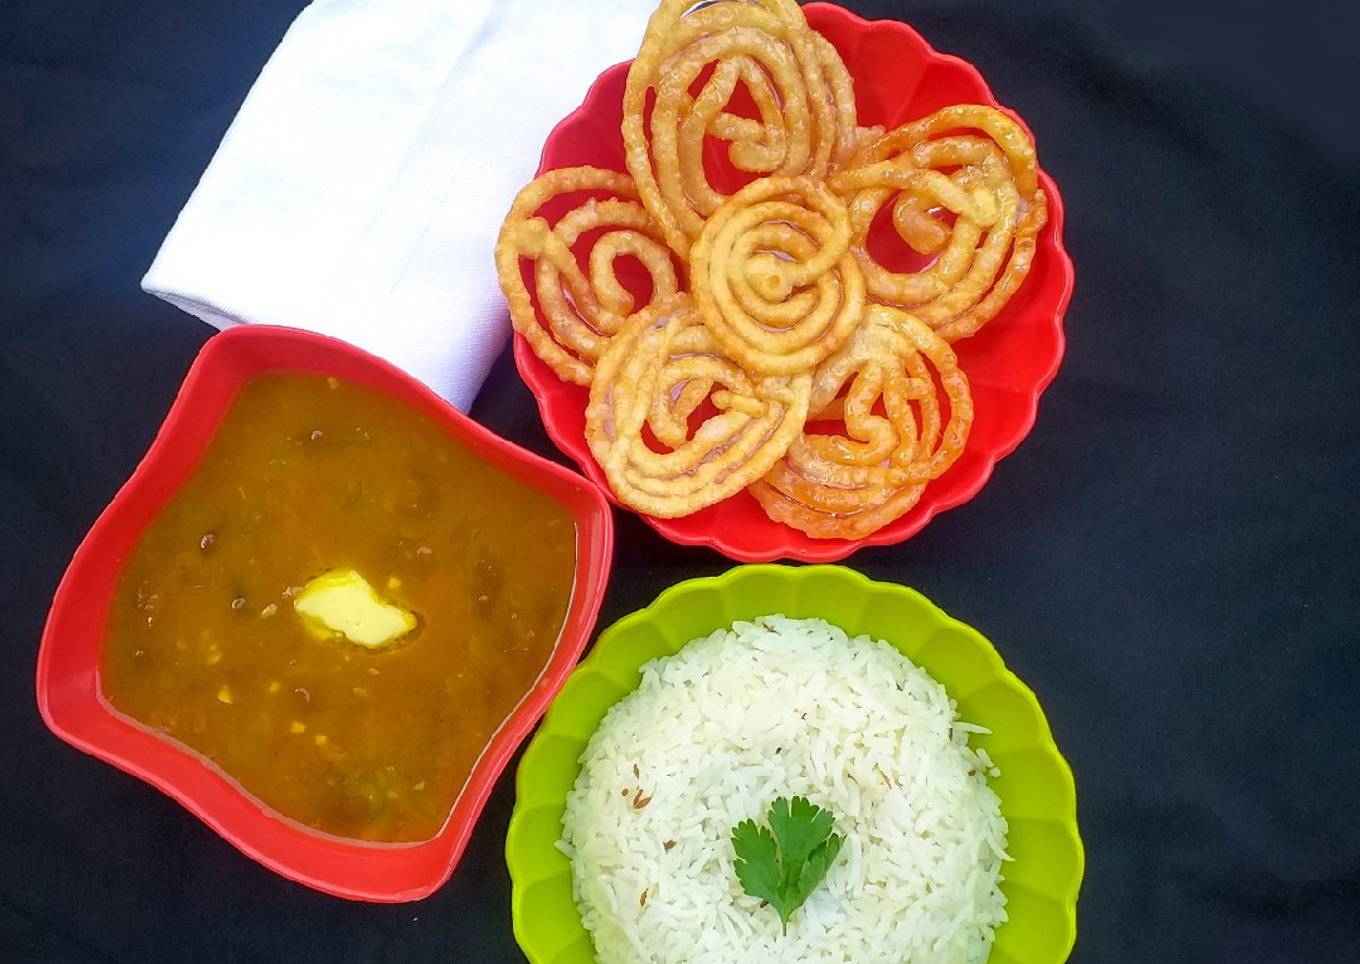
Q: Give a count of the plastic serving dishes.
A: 3